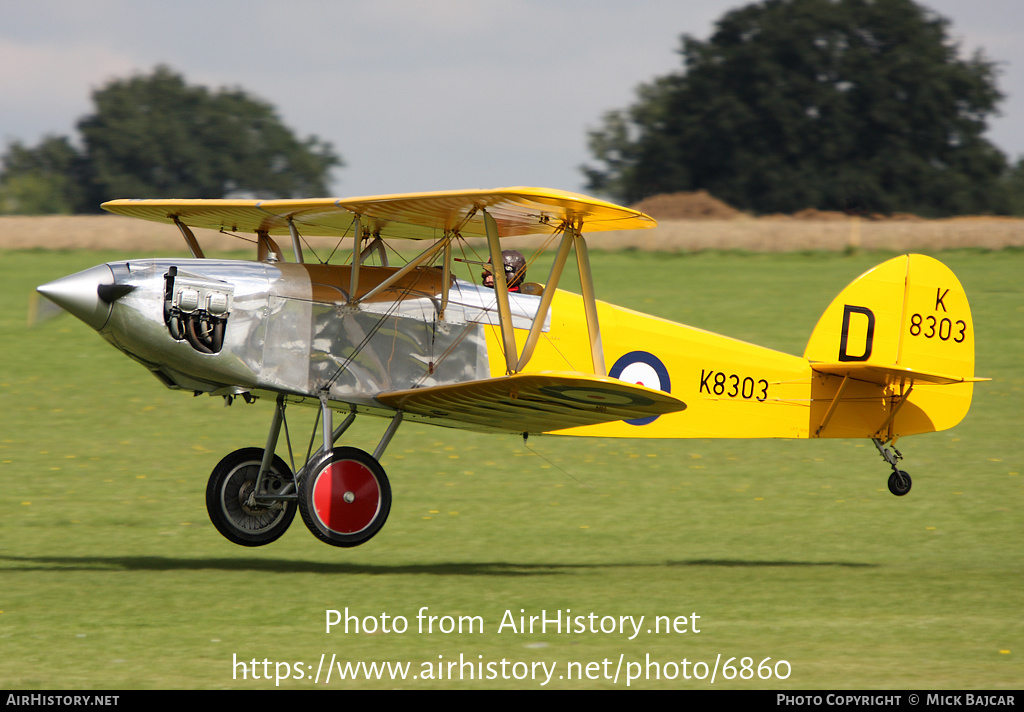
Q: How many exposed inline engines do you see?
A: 1